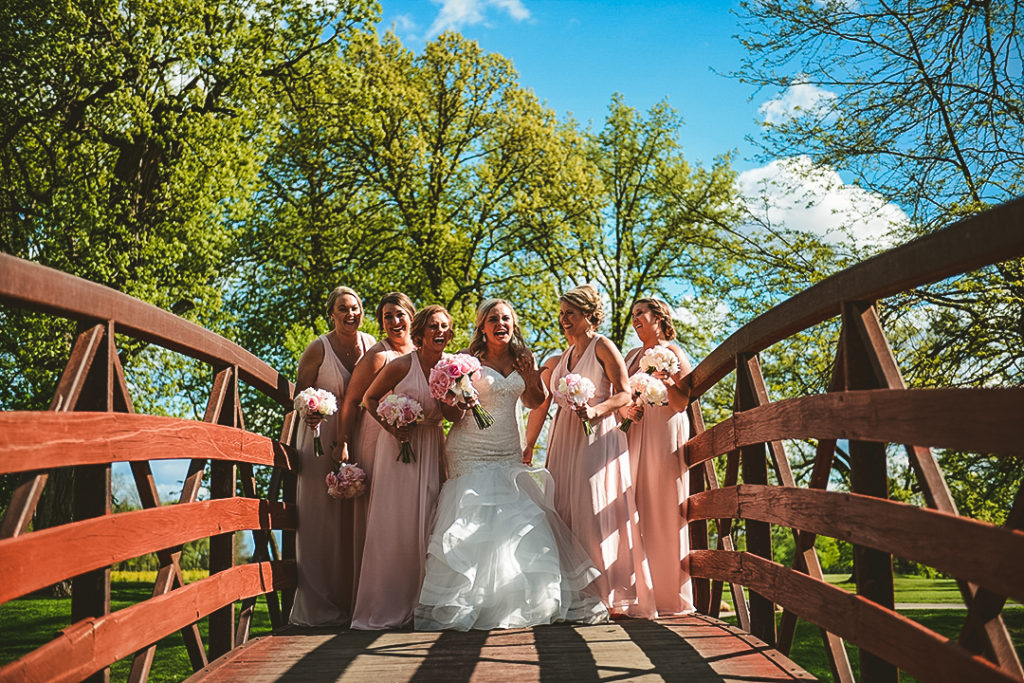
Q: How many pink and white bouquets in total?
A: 7